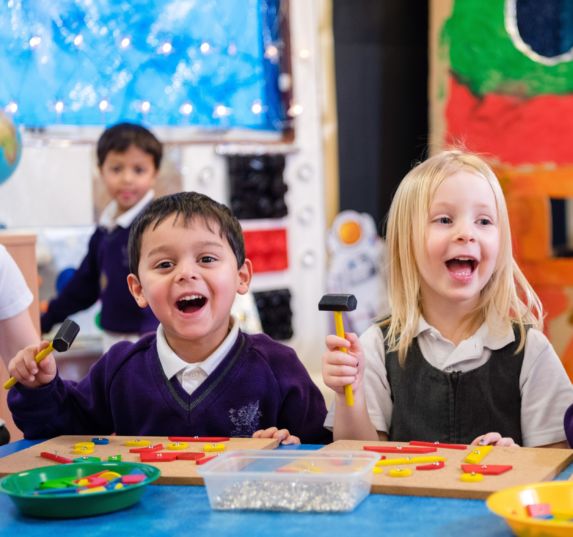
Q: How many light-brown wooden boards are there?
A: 2